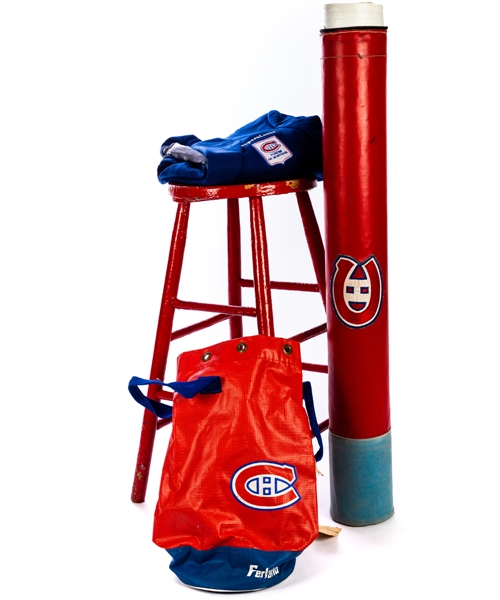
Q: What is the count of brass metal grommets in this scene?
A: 3